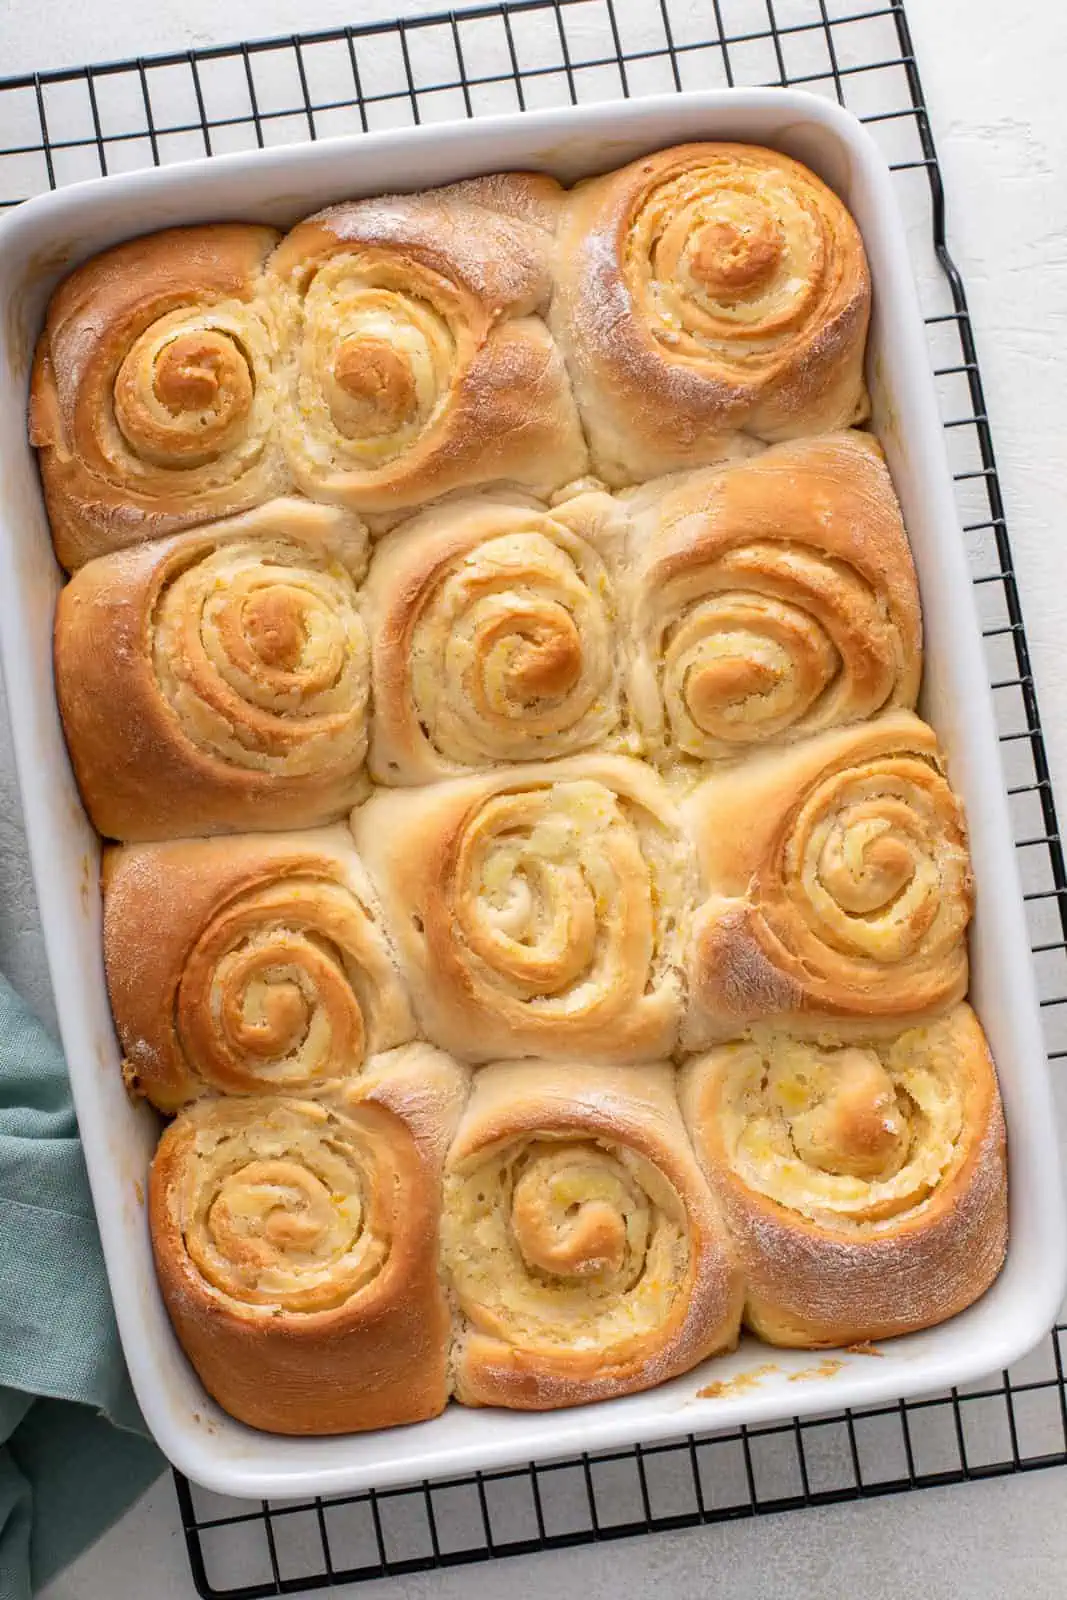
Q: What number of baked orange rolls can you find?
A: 12